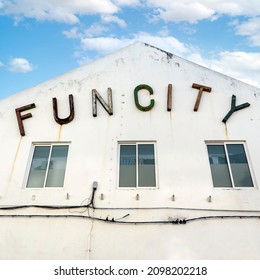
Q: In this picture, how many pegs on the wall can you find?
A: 5